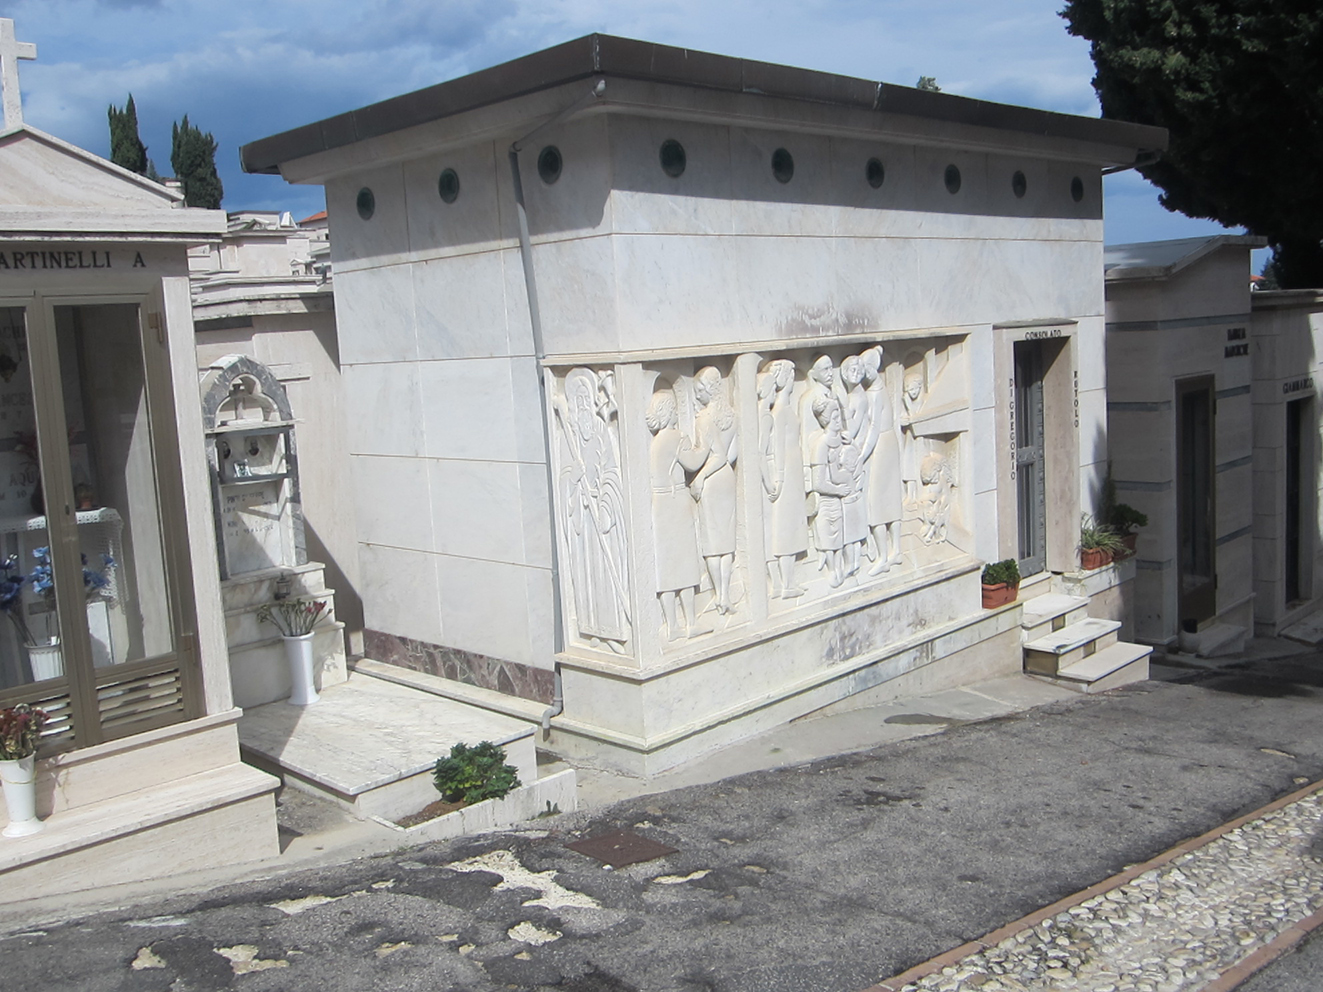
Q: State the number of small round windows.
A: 9